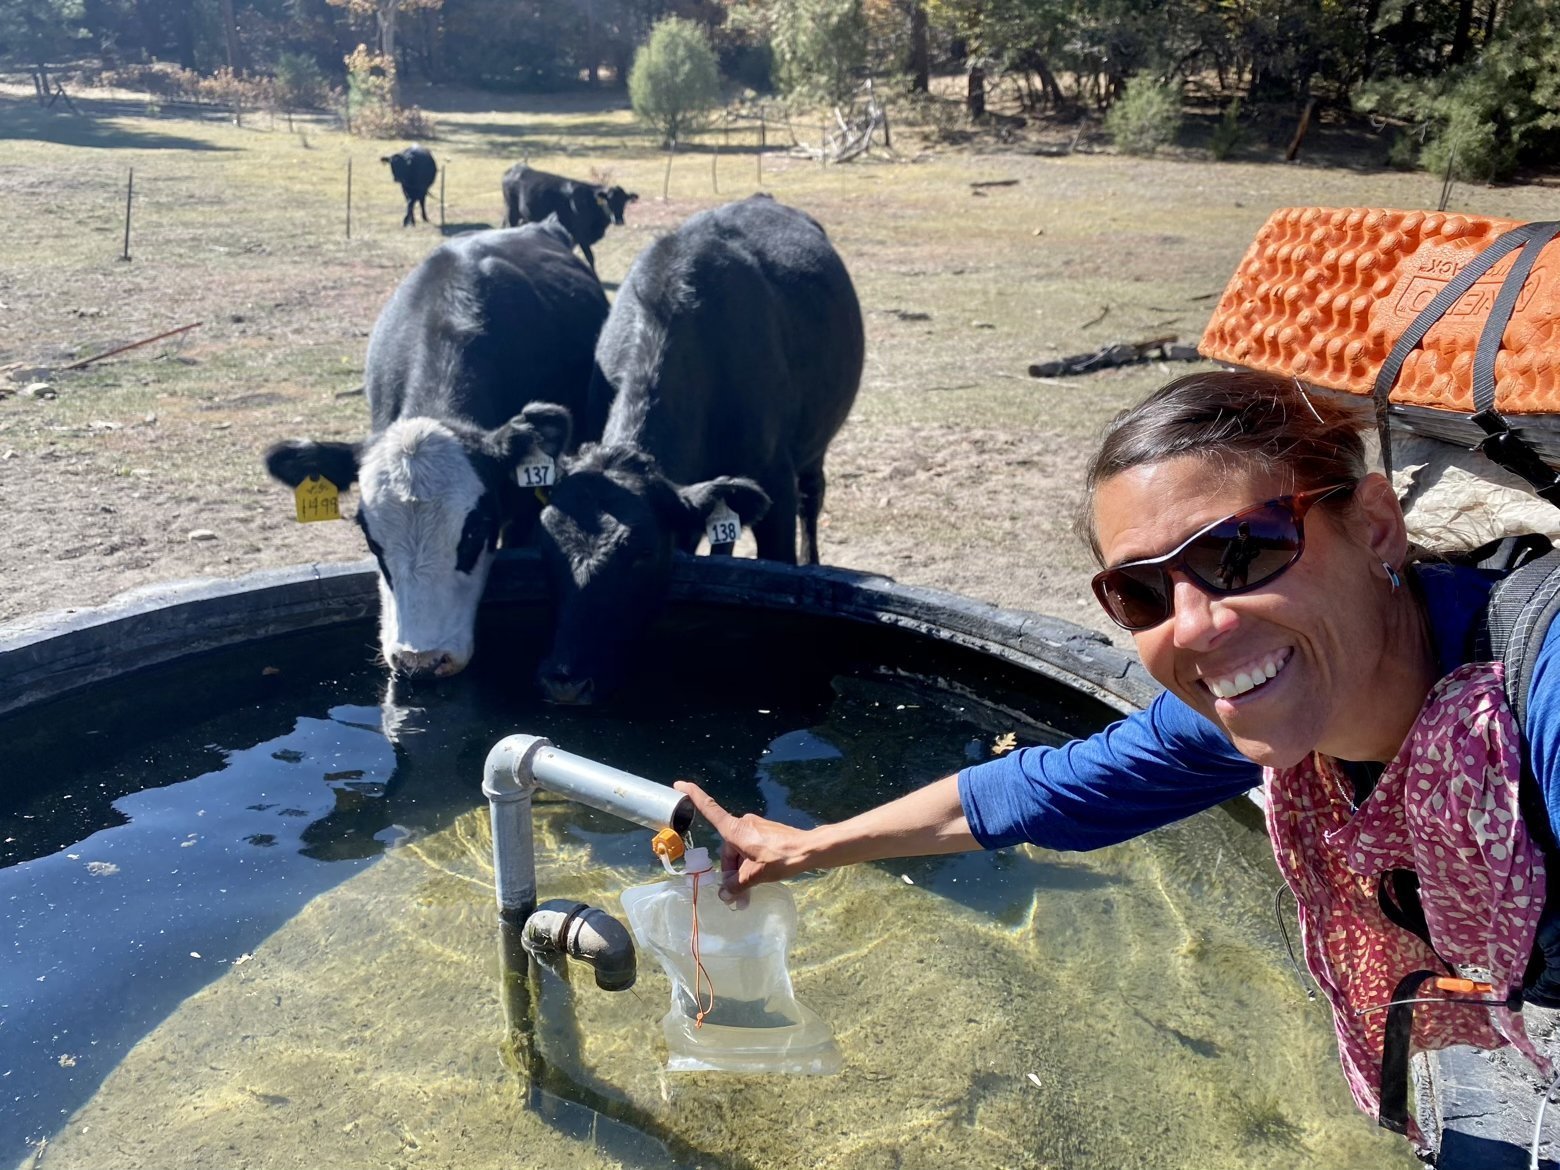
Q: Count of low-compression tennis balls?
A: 0